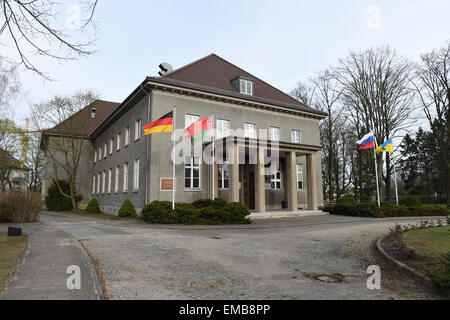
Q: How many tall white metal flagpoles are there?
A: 4